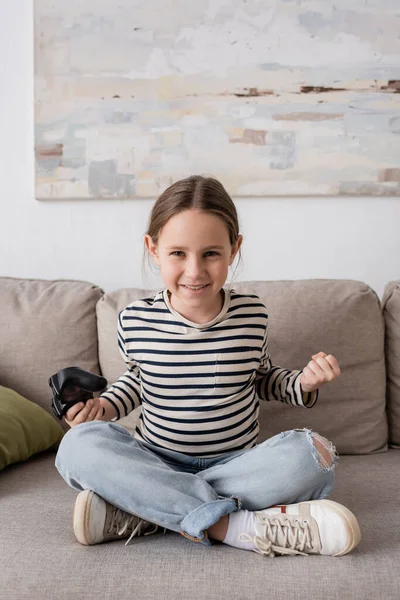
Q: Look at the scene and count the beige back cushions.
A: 3